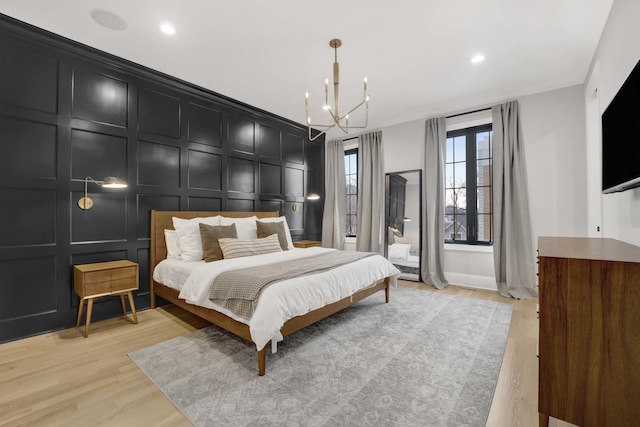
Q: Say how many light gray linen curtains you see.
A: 4